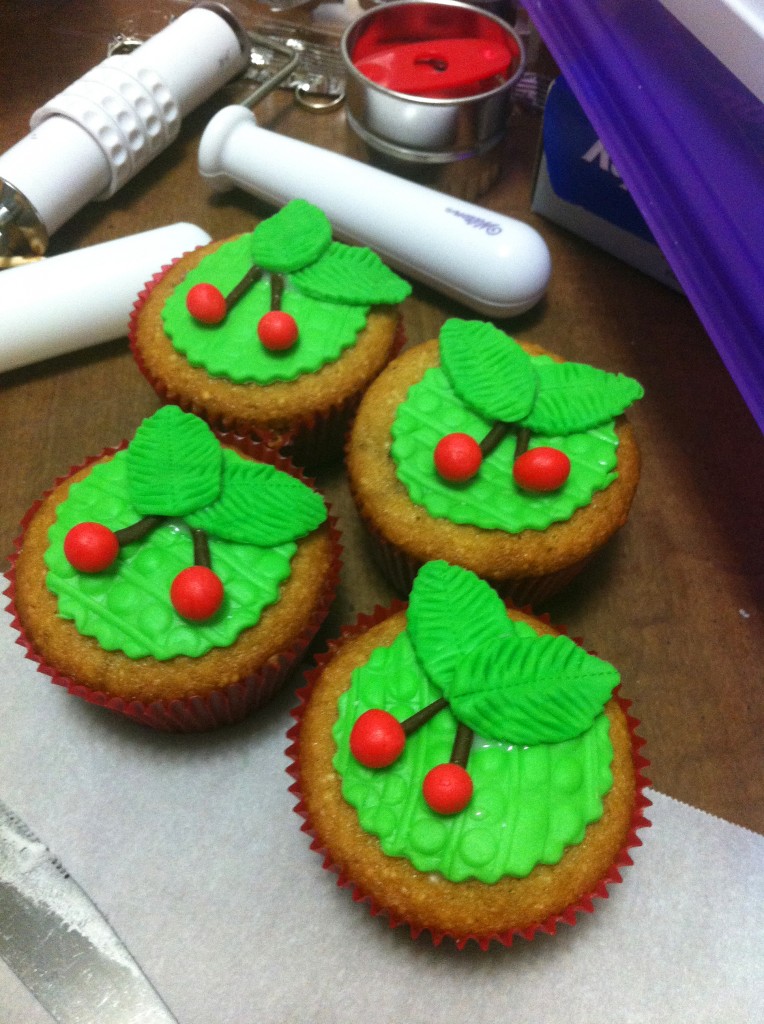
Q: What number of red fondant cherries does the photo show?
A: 8